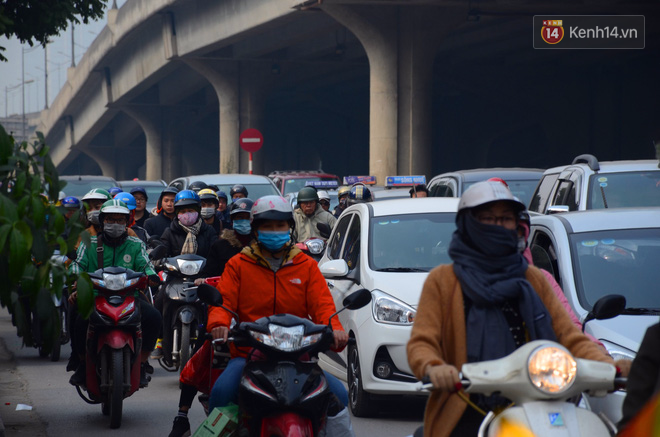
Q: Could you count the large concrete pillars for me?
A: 4